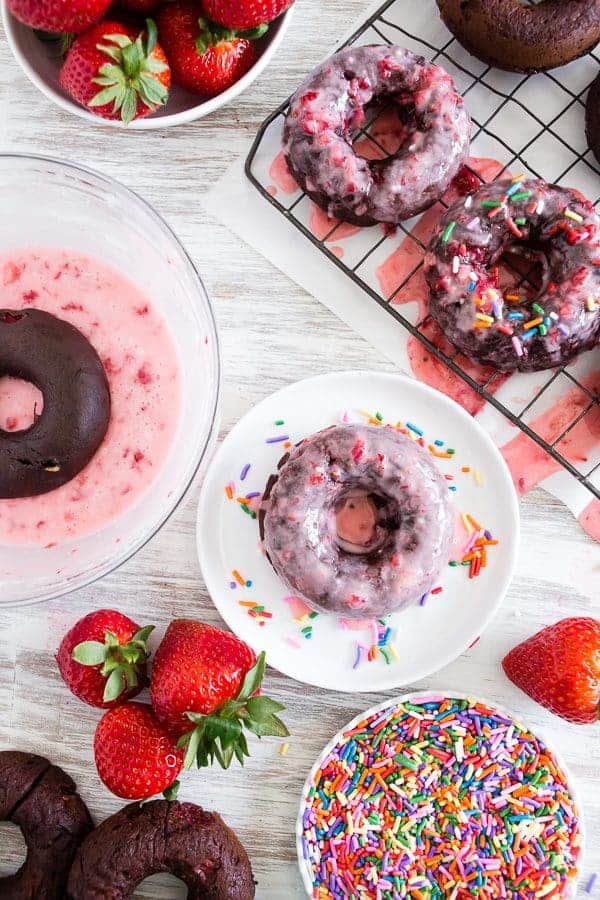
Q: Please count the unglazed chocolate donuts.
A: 5